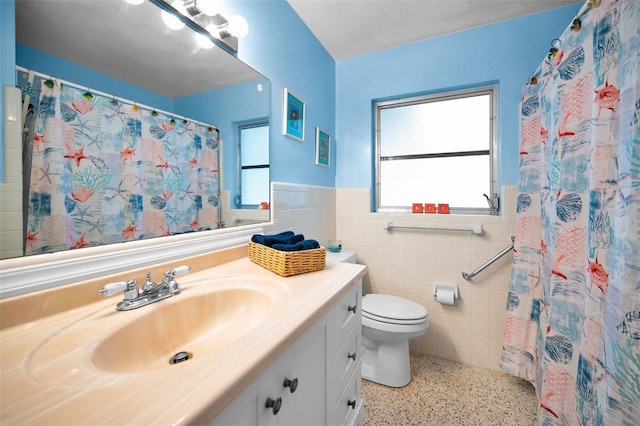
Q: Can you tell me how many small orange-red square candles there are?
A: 3